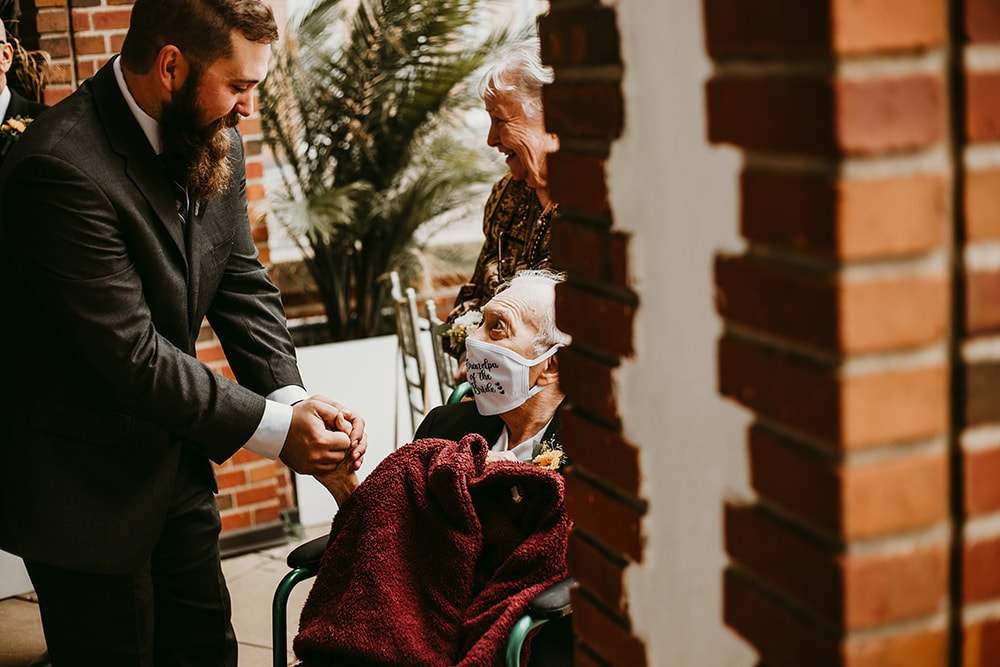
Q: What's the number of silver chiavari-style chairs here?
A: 2